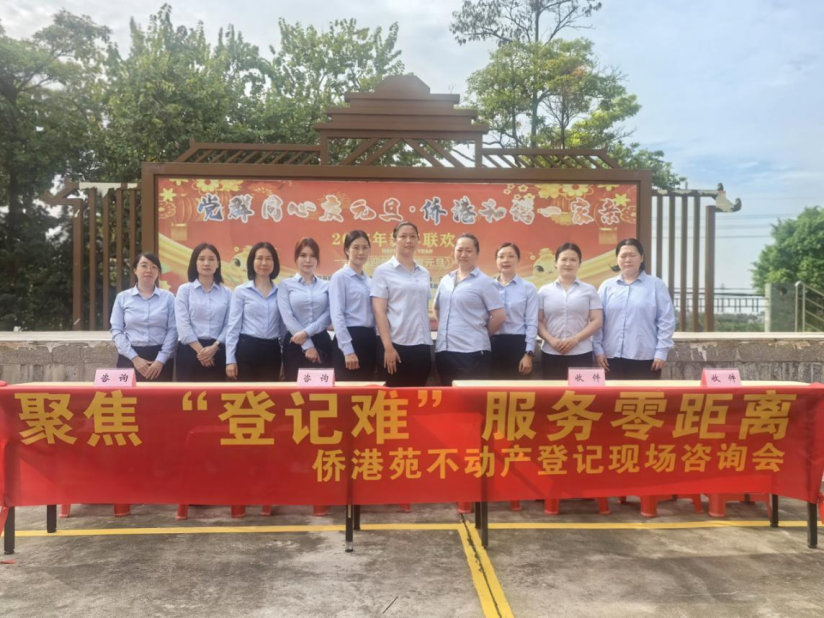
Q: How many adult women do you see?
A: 10